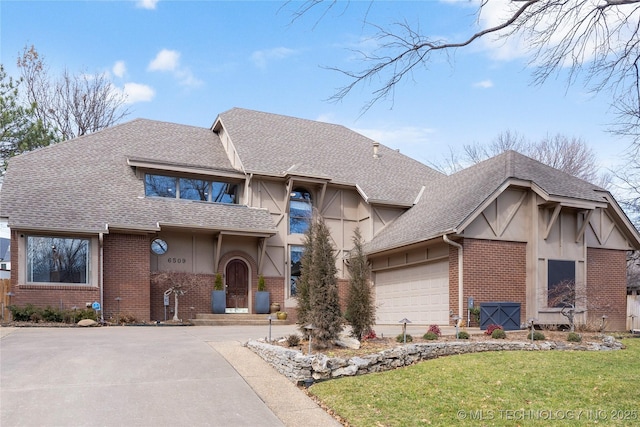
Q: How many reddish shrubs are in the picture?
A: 3